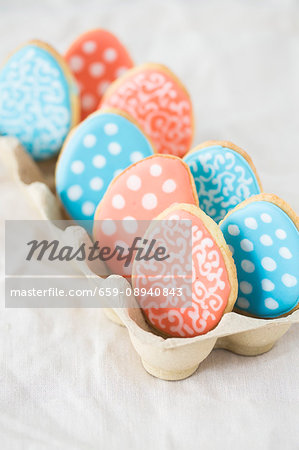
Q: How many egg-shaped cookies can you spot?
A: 8